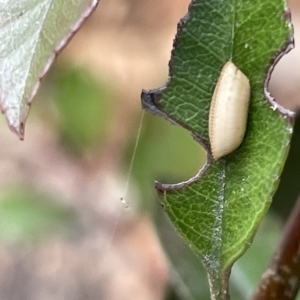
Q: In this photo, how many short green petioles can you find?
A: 1